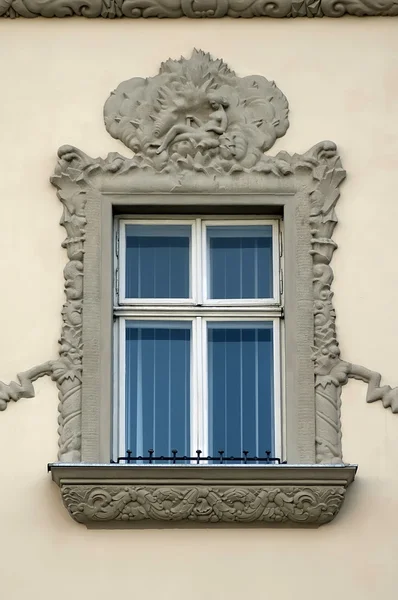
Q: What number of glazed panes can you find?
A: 4